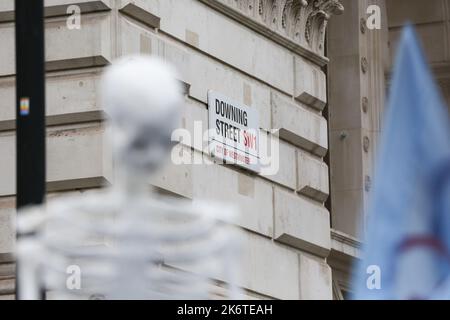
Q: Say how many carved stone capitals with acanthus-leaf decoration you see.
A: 1